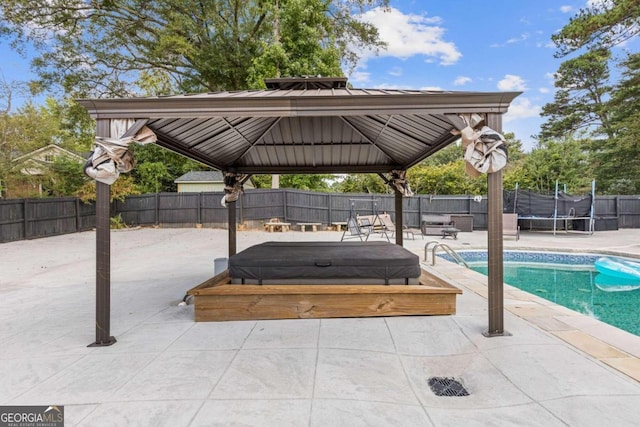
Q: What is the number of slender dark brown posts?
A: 4